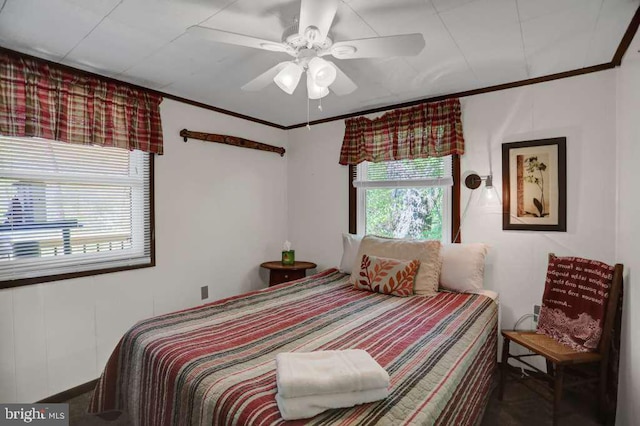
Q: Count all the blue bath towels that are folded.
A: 0